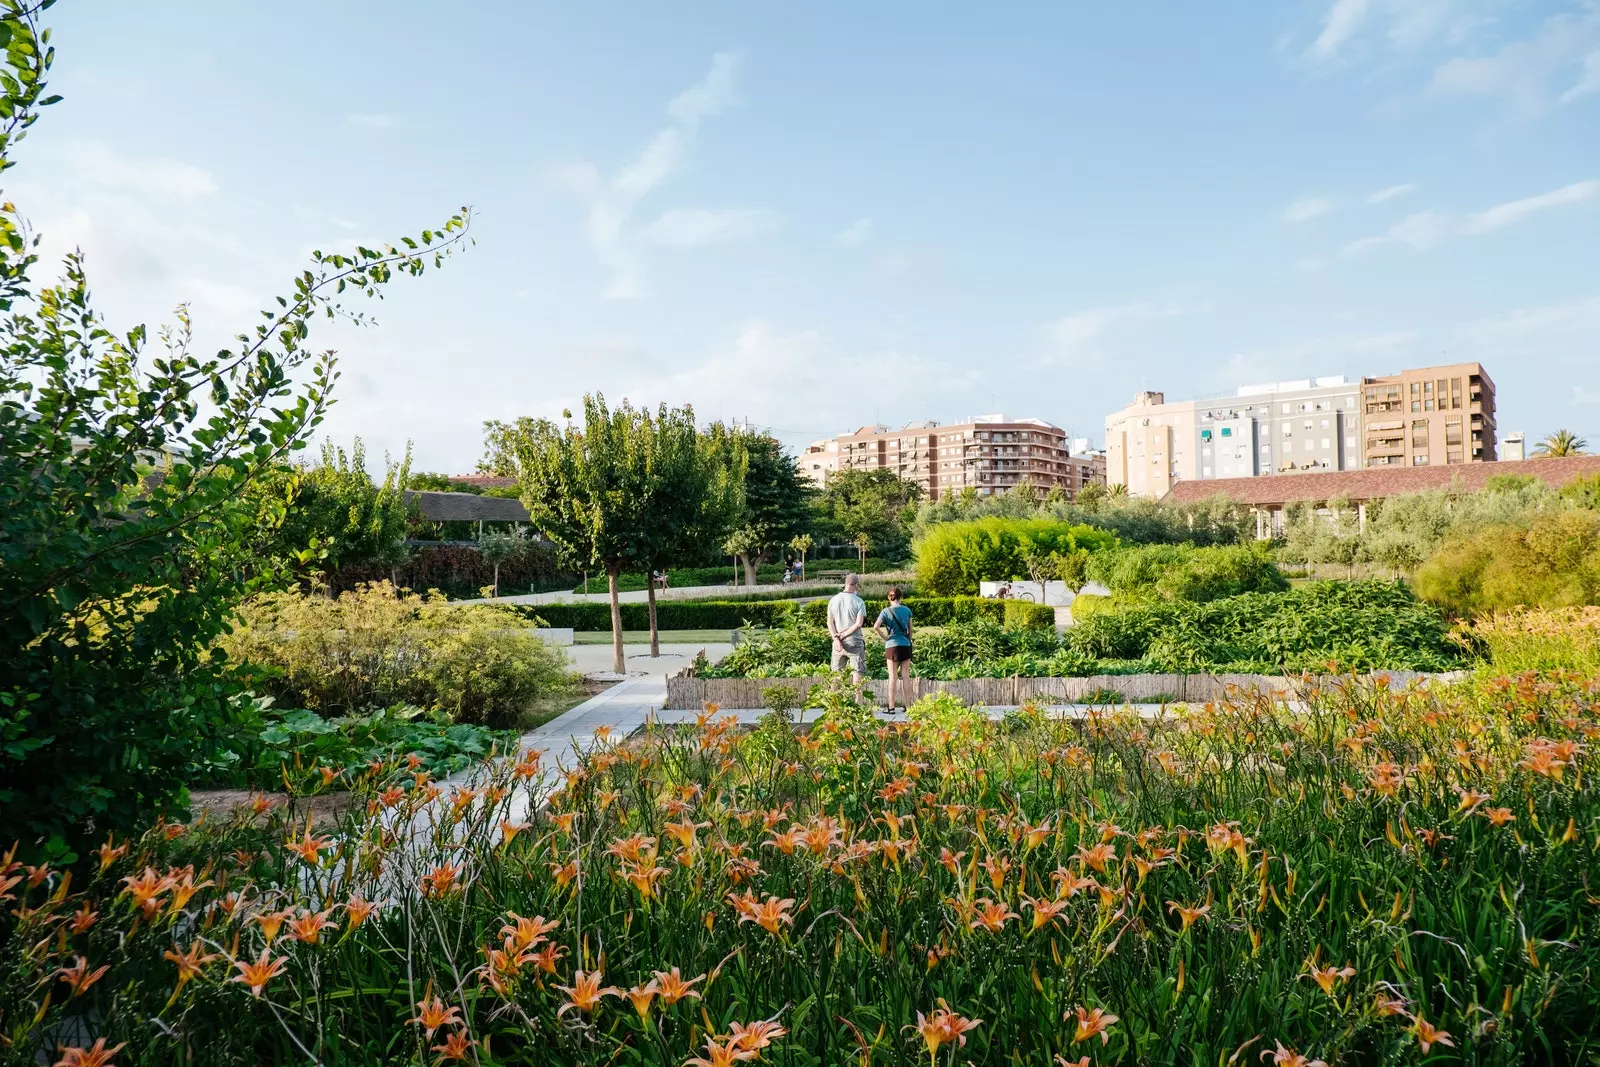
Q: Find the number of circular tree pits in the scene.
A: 2